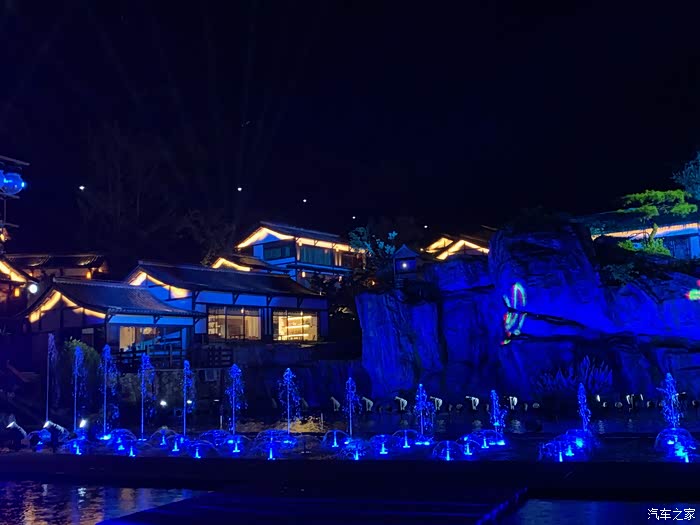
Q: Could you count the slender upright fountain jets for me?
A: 12